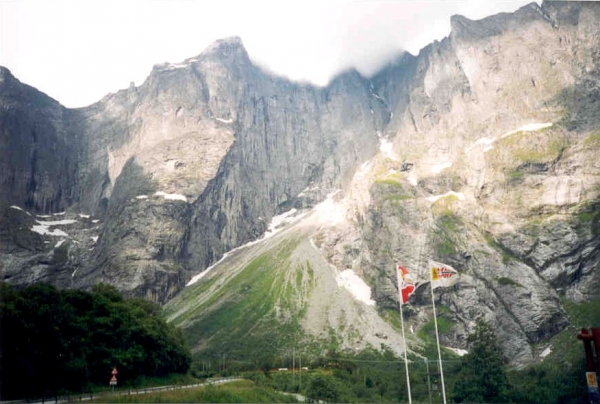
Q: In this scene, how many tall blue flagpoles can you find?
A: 0